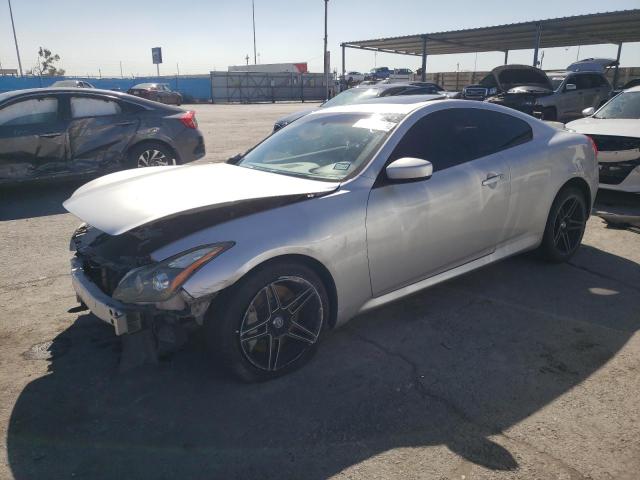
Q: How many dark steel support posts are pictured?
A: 5